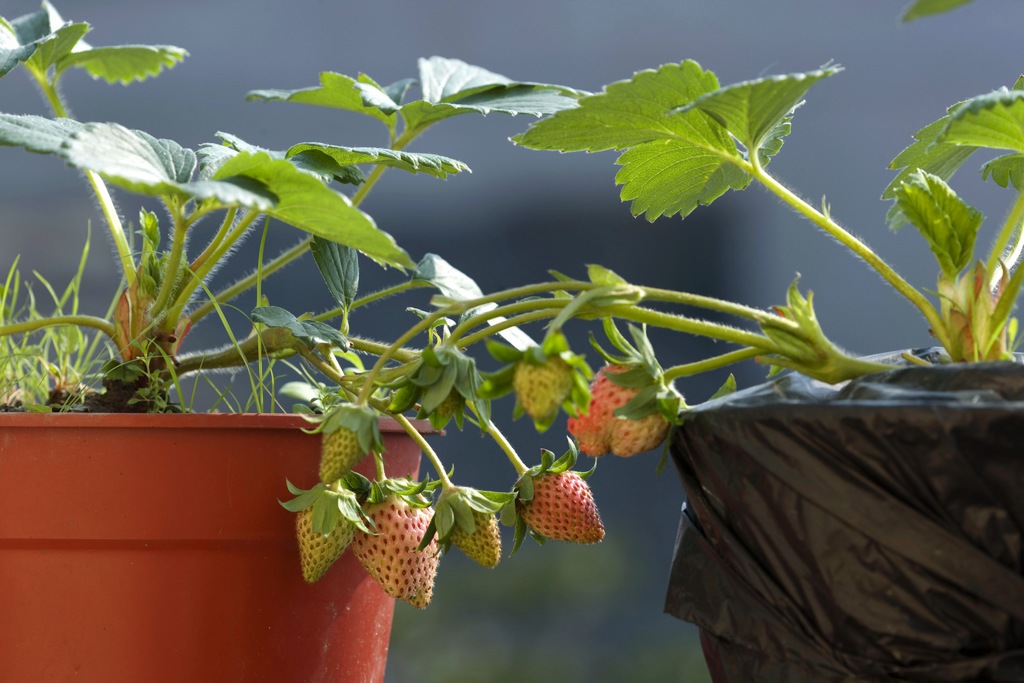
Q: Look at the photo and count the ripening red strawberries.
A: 3